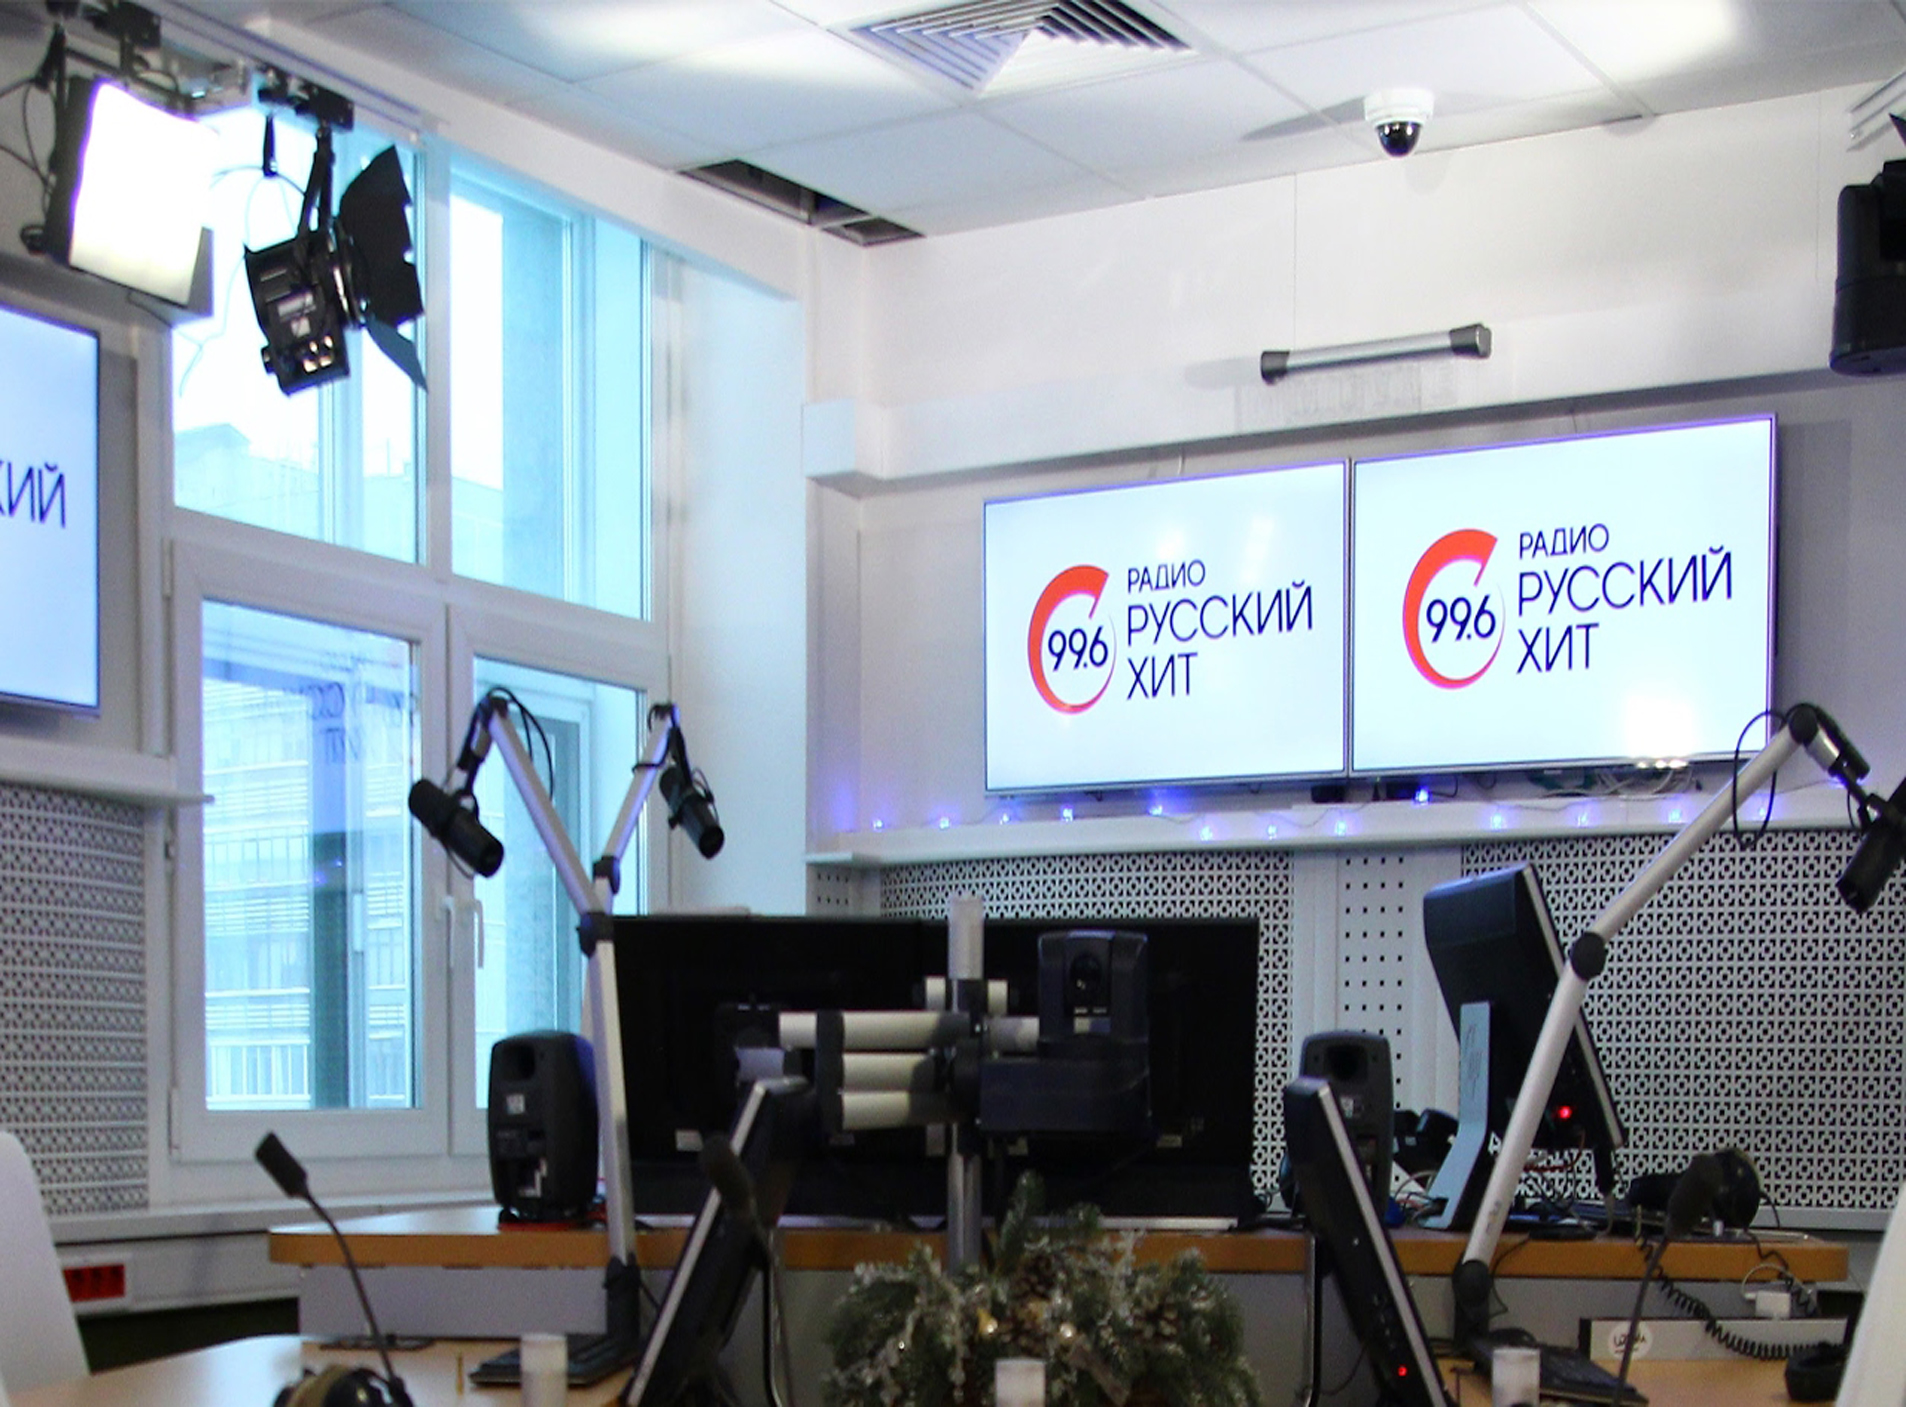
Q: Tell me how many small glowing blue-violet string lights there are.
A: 13